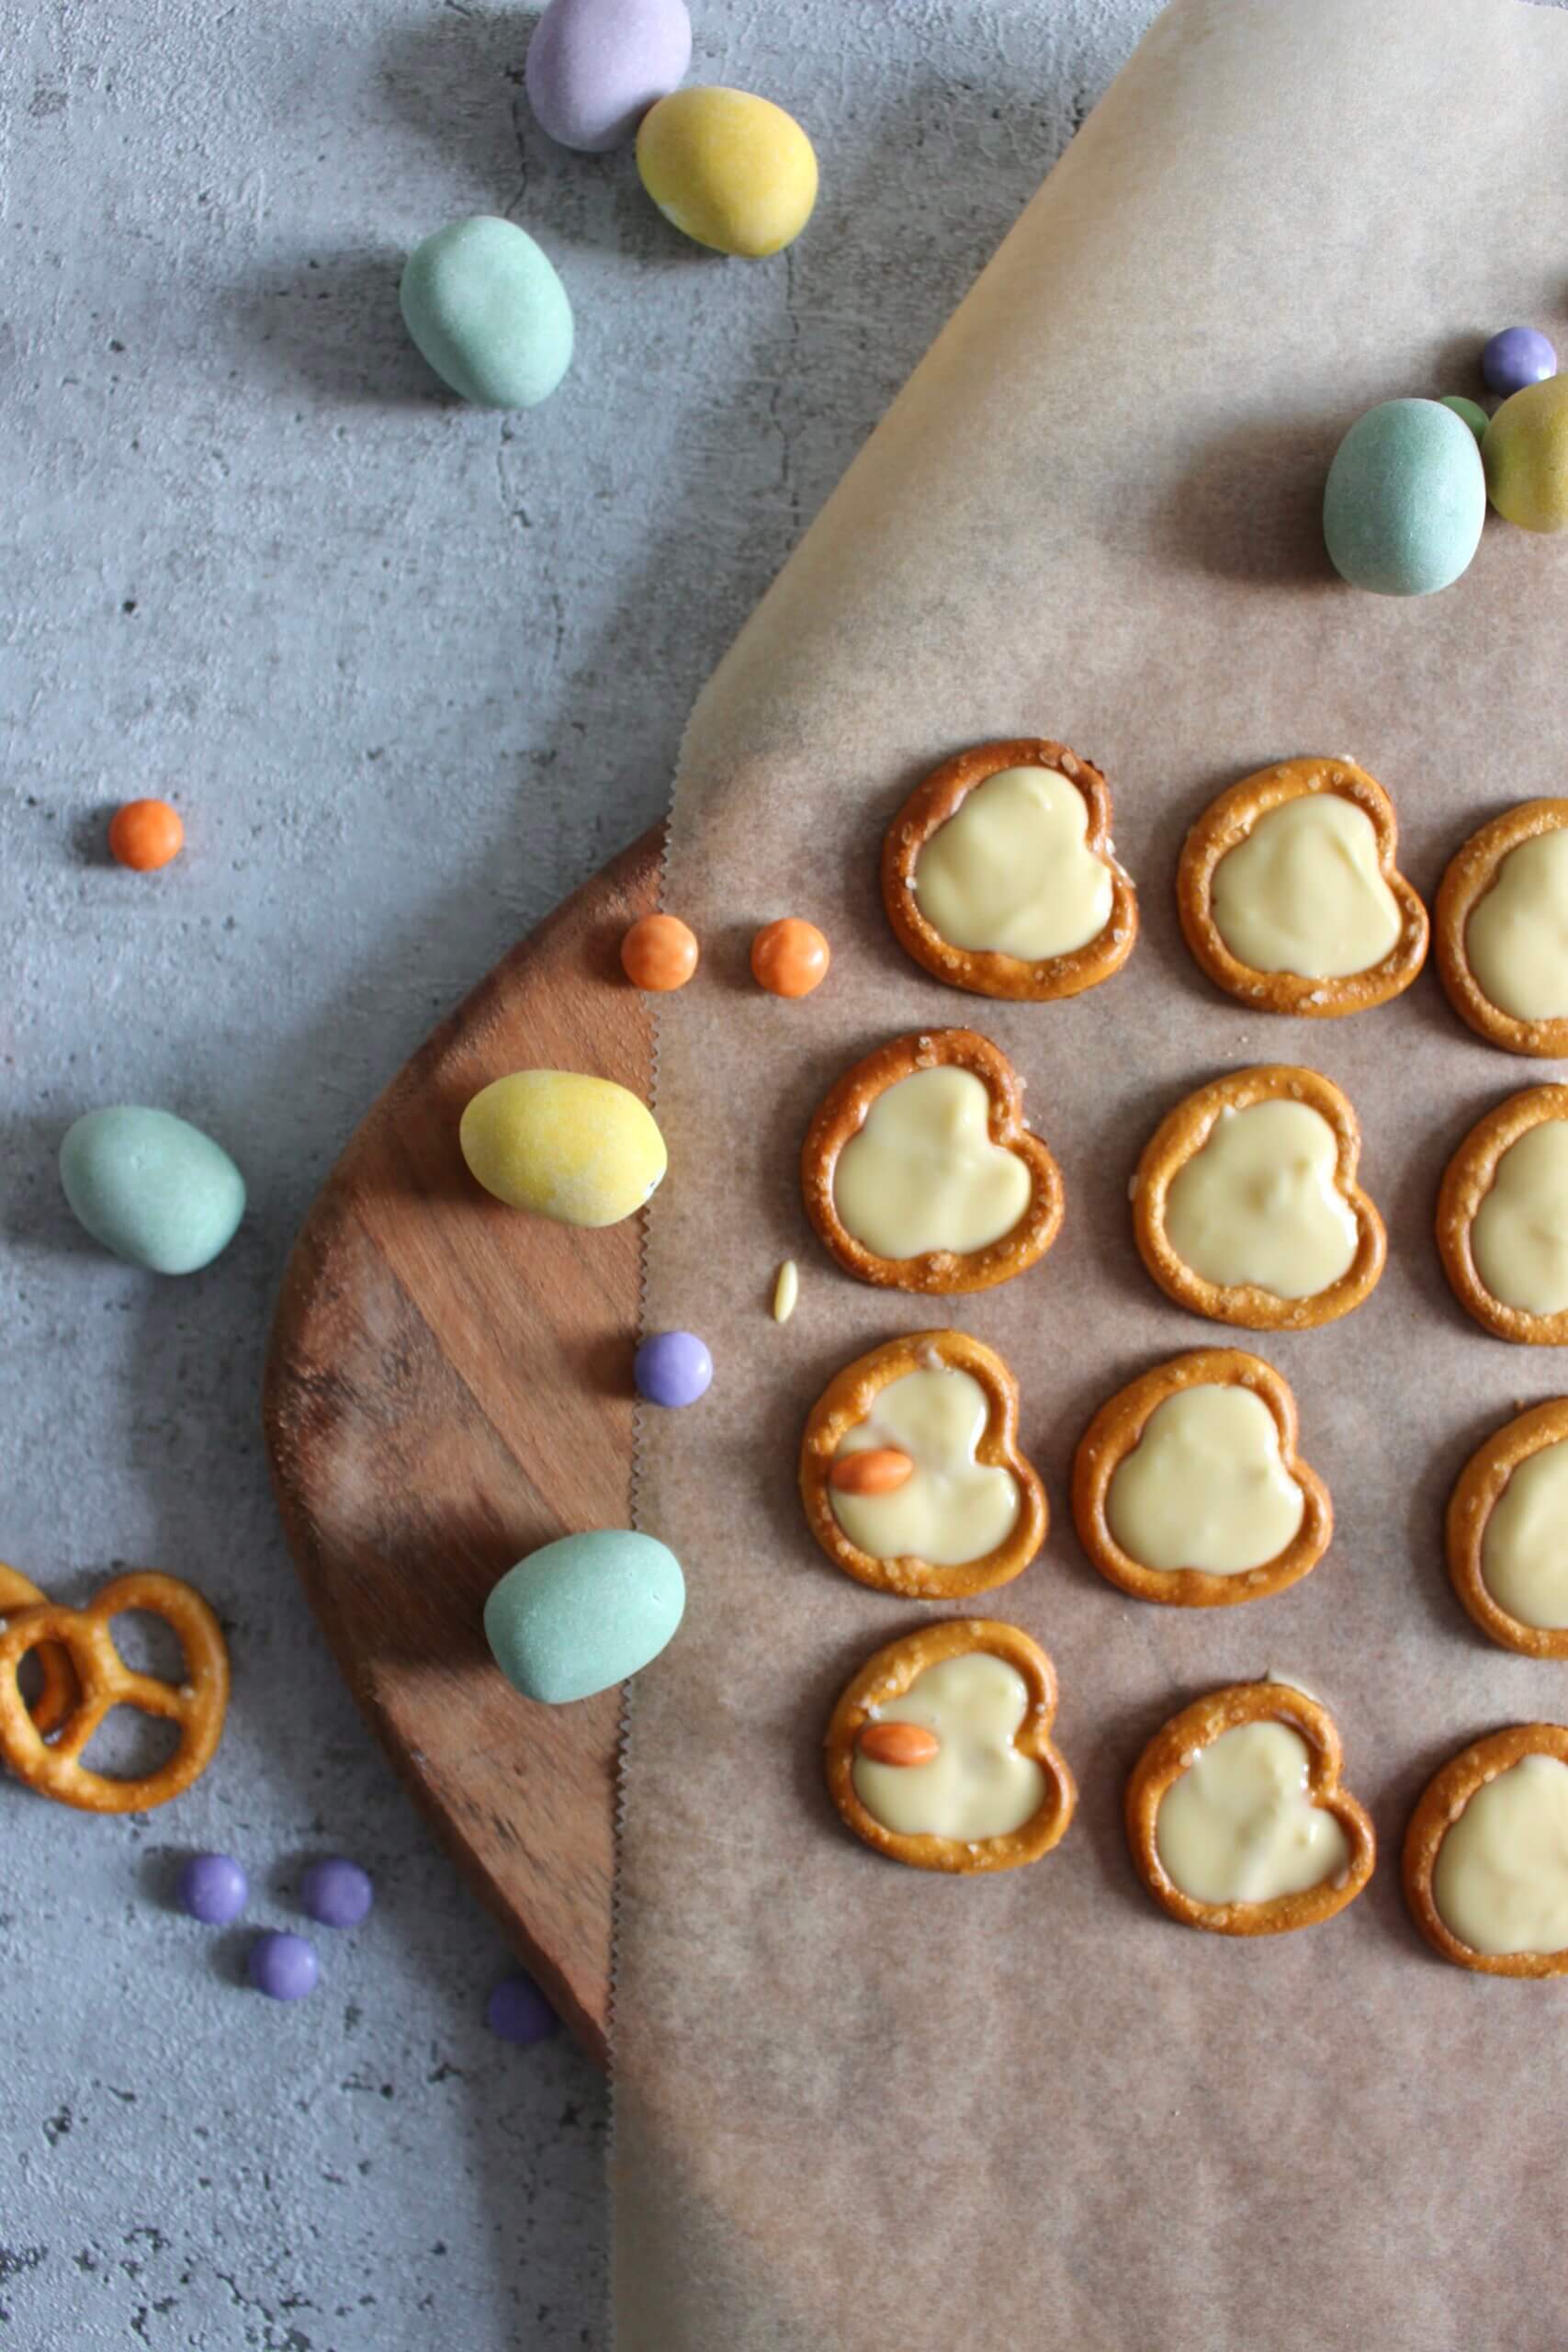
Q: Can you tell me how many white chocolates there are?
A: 12